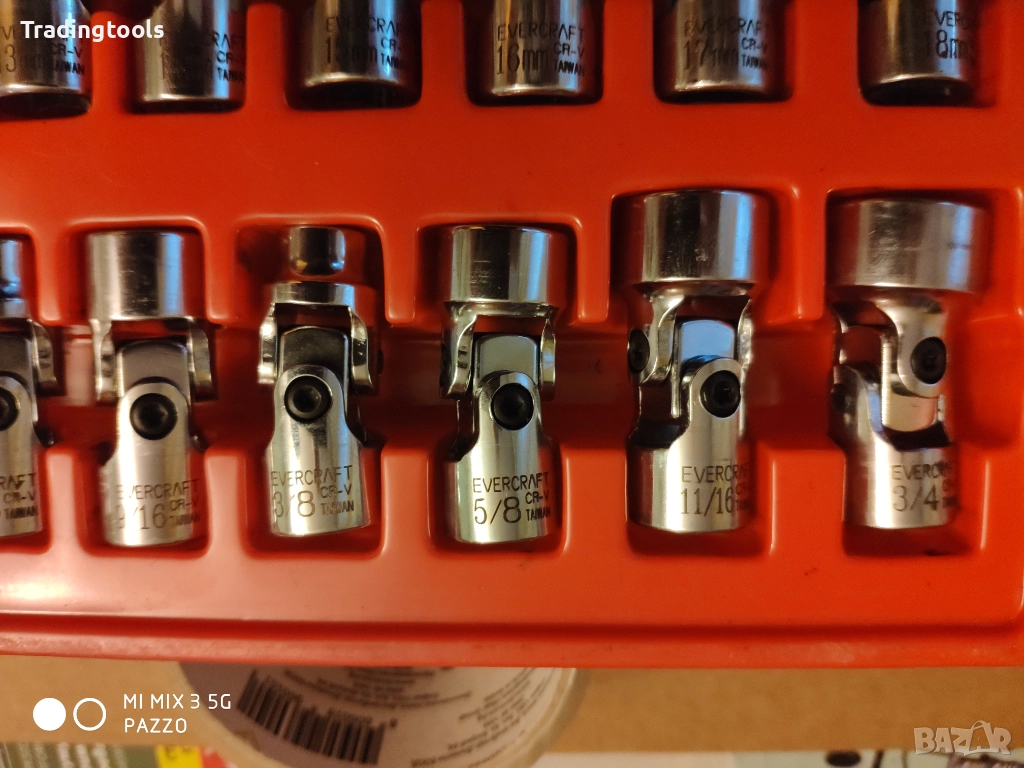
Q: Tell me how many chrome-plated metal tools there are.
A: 12